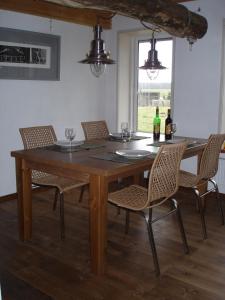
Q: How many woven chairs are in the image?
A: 4